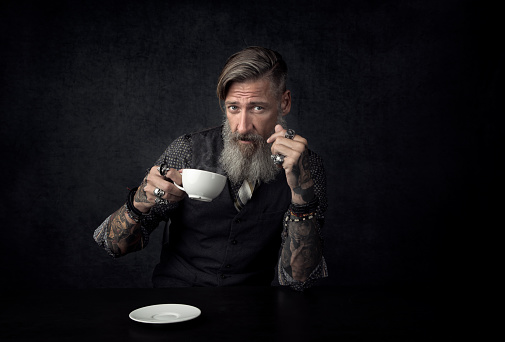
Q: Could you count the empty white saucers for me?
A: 1